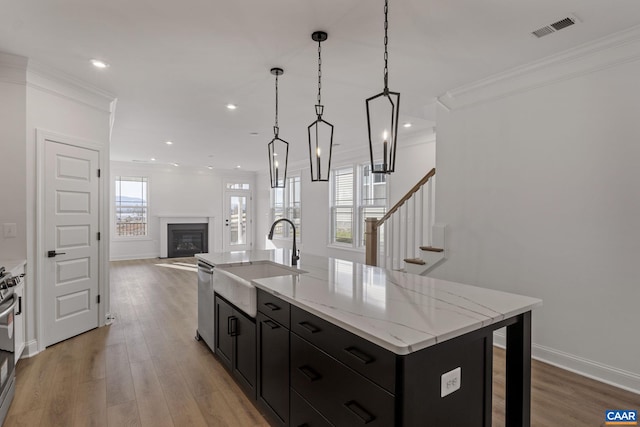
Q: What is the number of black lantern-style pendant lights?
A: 3